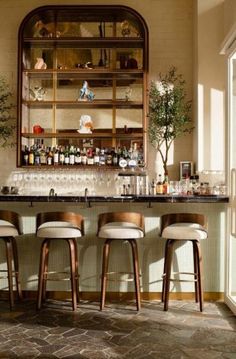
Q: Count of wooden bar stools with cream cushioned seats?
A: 4